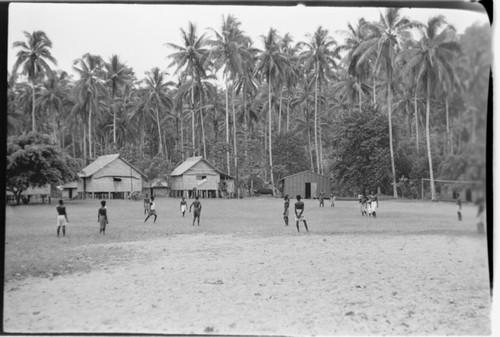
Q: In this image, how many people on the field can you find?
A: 15